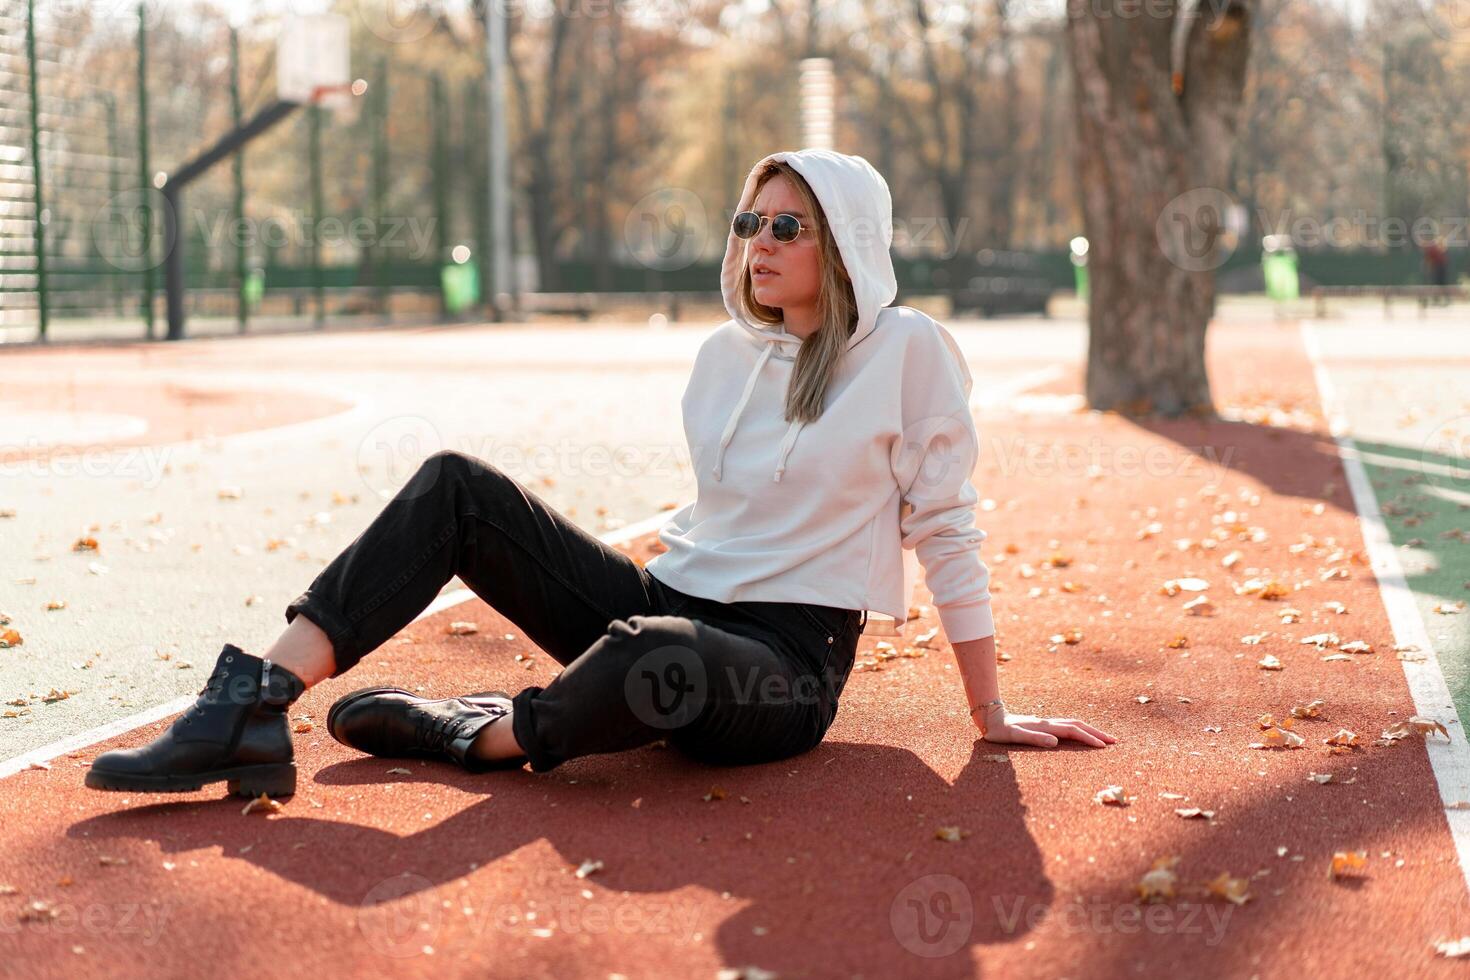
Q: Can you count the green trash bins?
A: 4